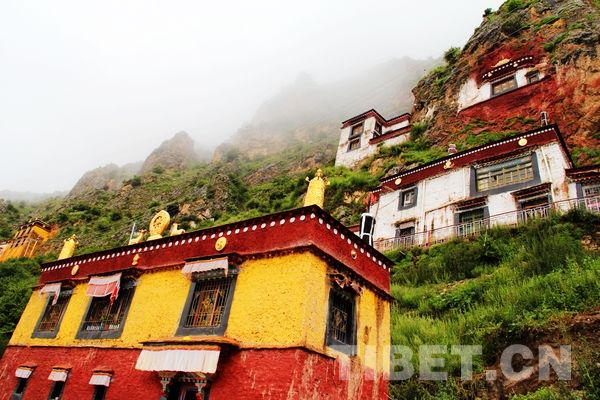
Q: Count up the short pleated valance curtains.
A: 7